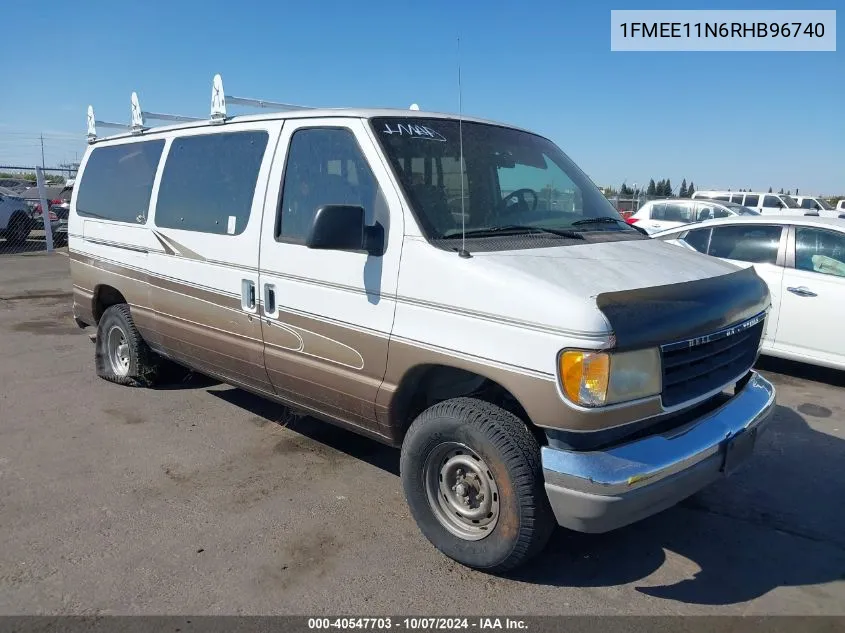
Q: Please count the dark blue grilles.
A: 1